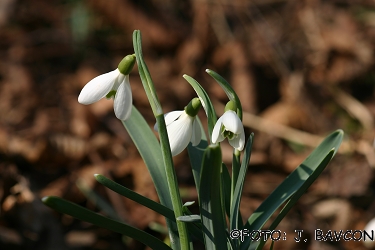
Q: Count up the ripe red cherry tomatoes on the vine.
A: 0